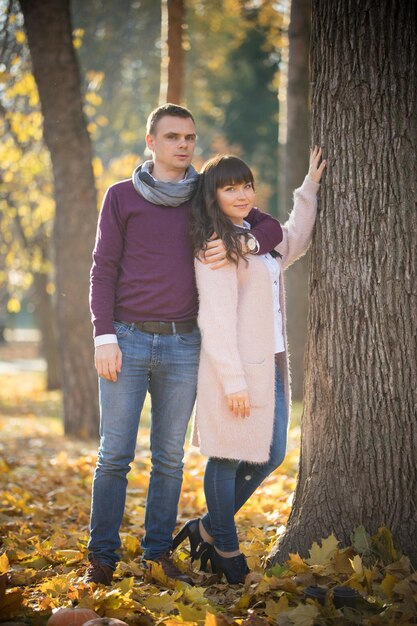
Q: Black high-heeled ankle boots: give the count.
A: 2